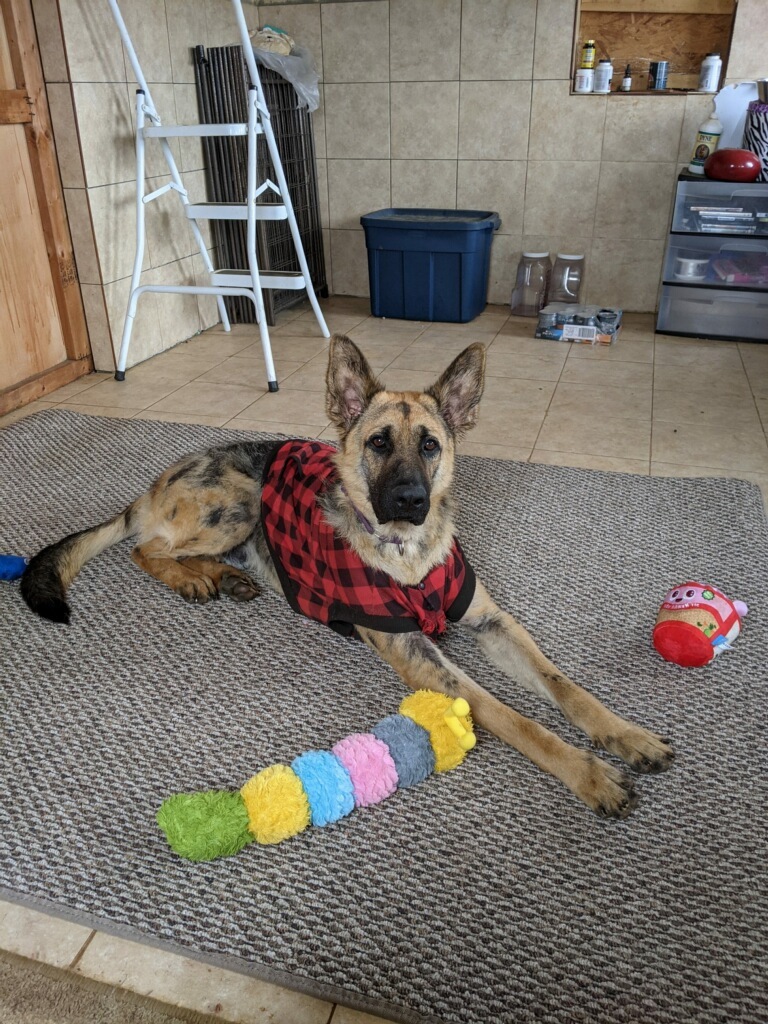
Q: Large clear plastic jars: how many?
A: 2